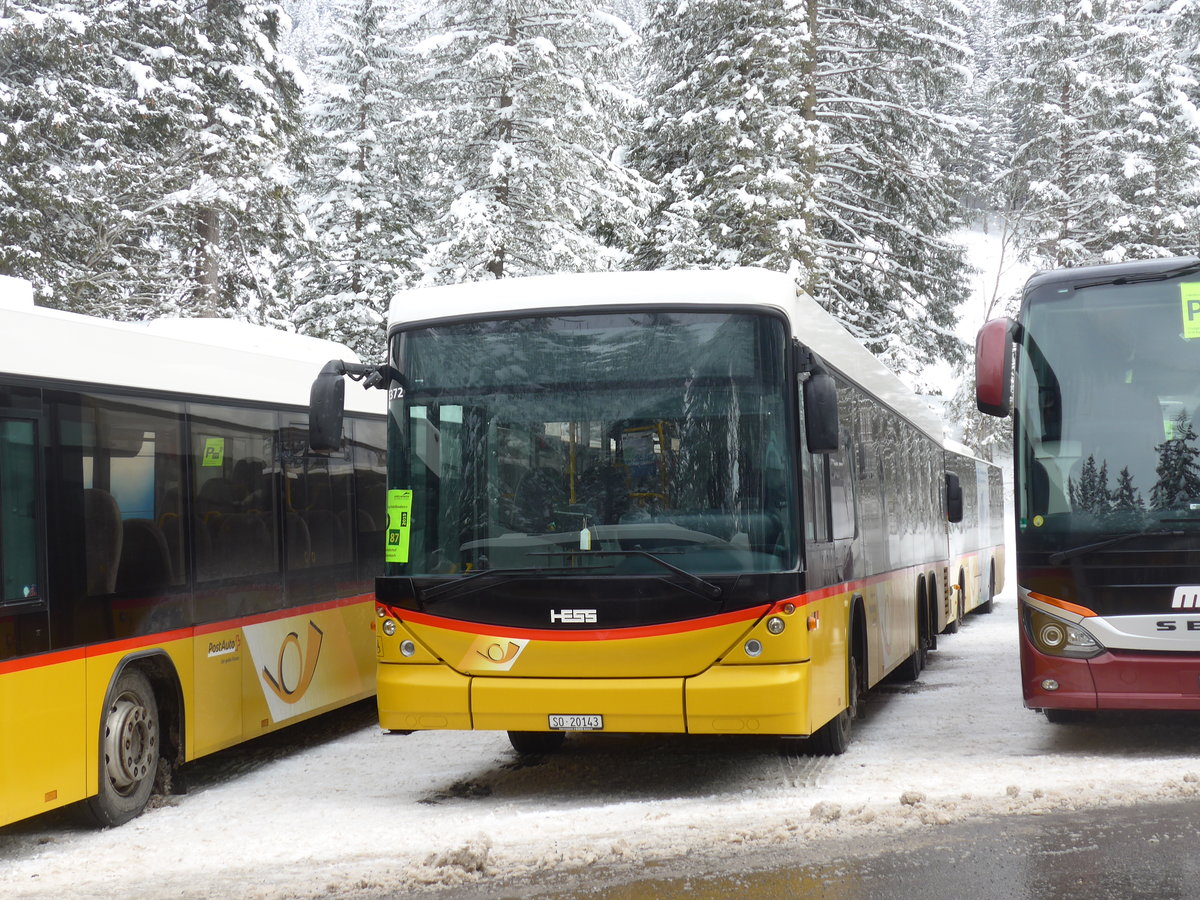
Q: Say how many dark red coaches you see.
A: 1